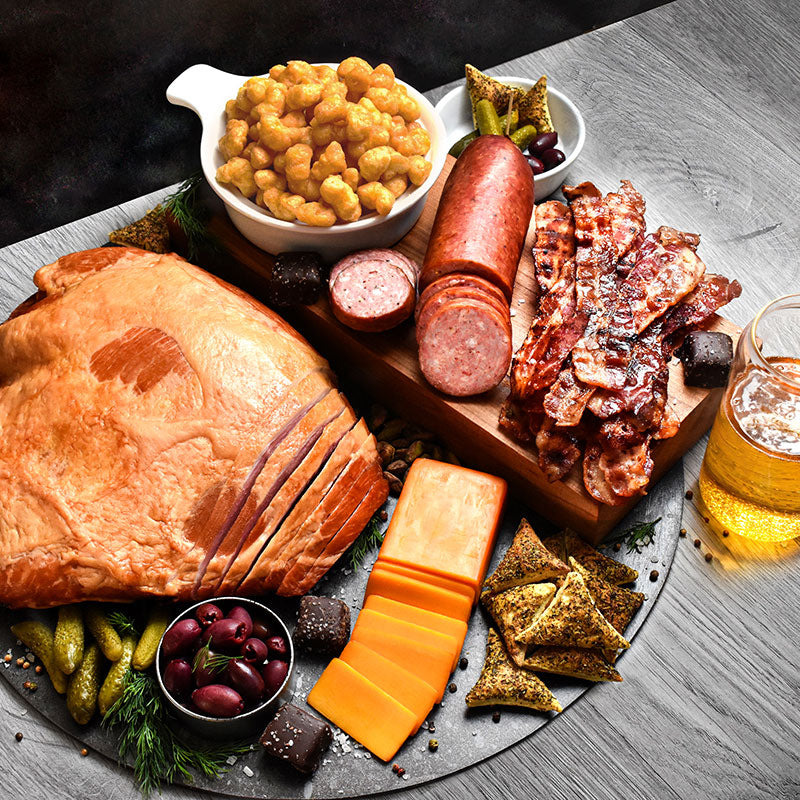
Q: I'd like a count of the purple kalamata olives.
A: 15